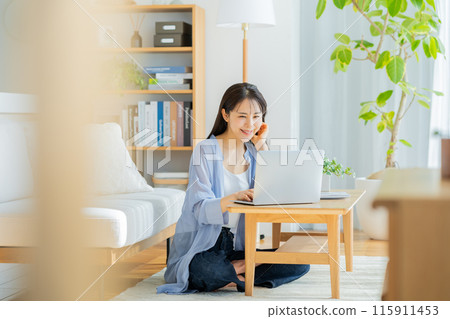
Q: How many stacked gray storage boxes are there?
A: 2